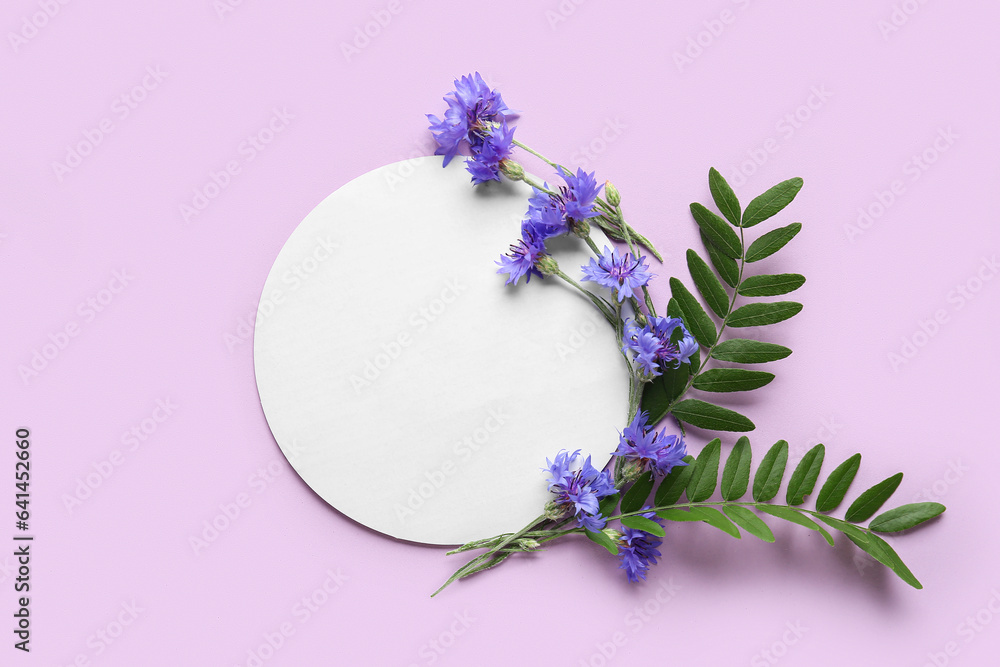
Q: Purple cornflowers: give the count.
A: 9